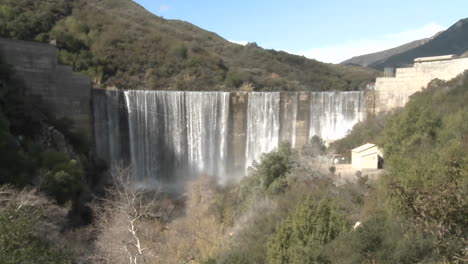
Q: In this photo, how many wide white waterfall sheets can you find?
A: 3